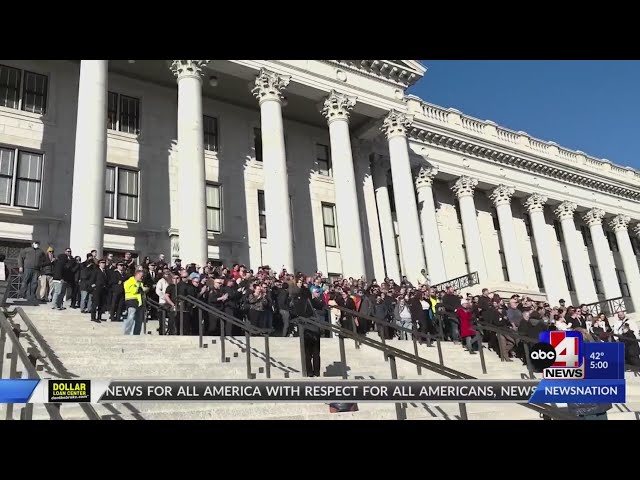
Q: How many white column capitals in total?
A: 12